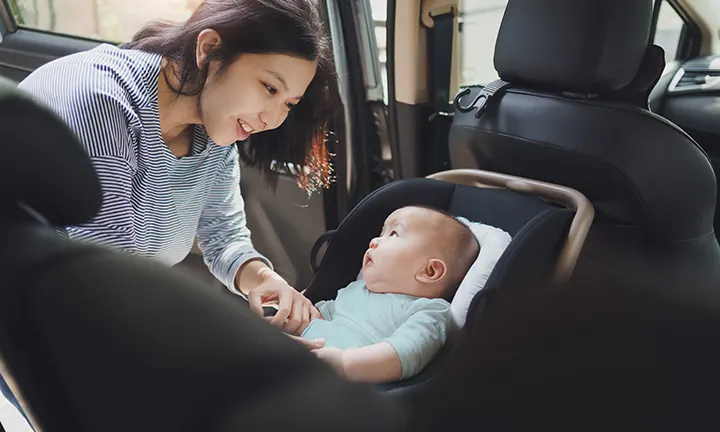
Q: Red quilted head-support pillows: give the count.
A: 0